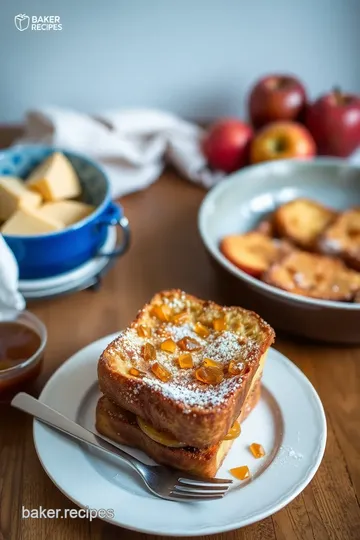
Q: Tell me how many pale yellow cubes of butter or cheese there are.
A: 4